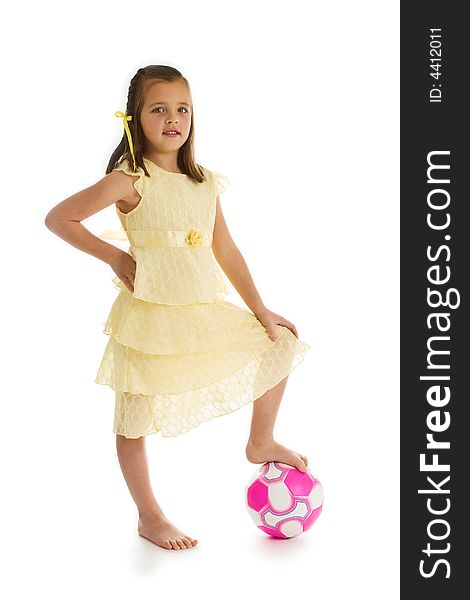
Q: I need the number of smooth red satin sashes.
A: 0